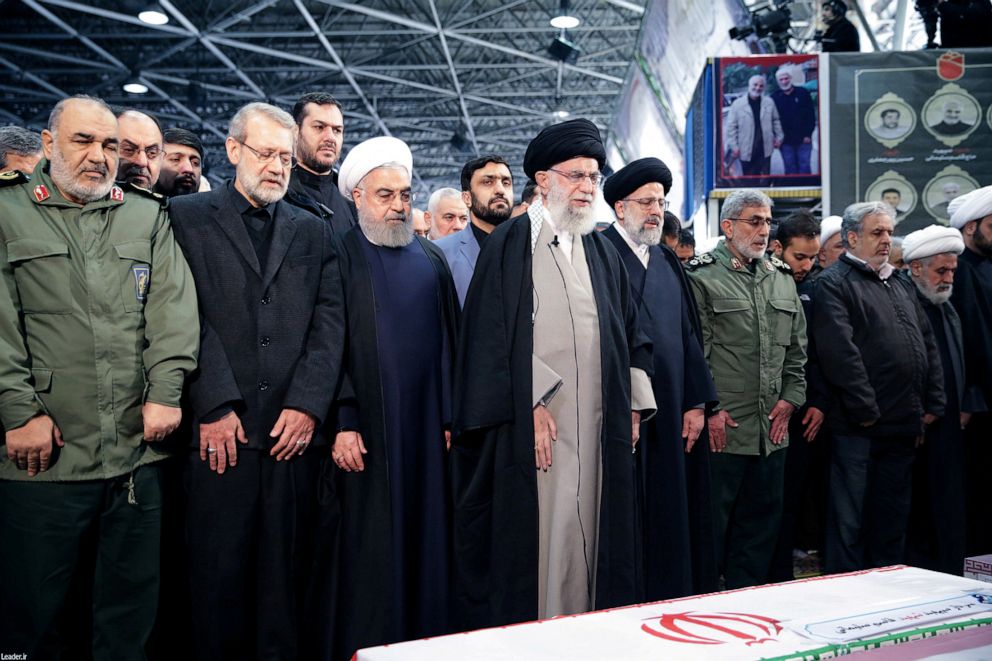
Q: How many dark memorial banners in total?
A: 1